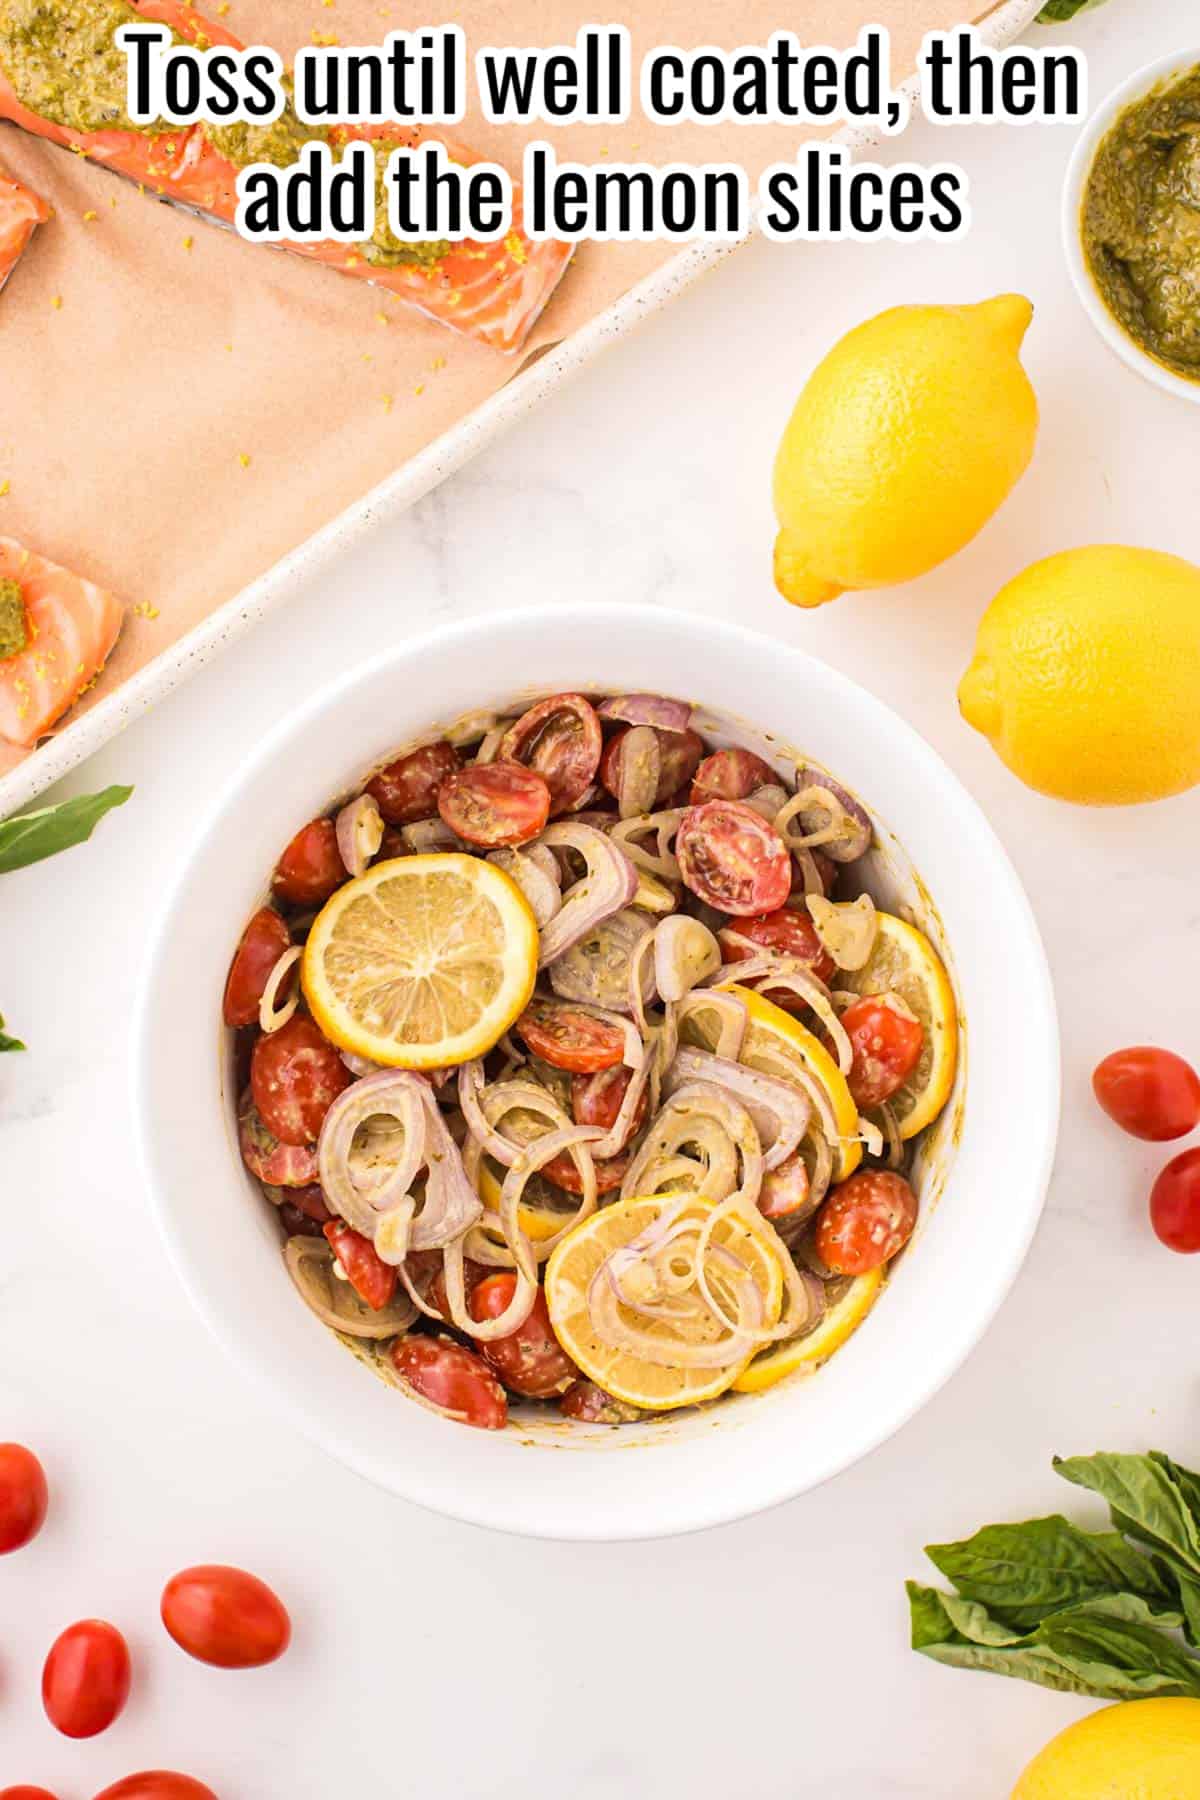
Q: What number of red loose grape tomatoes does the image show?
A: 7